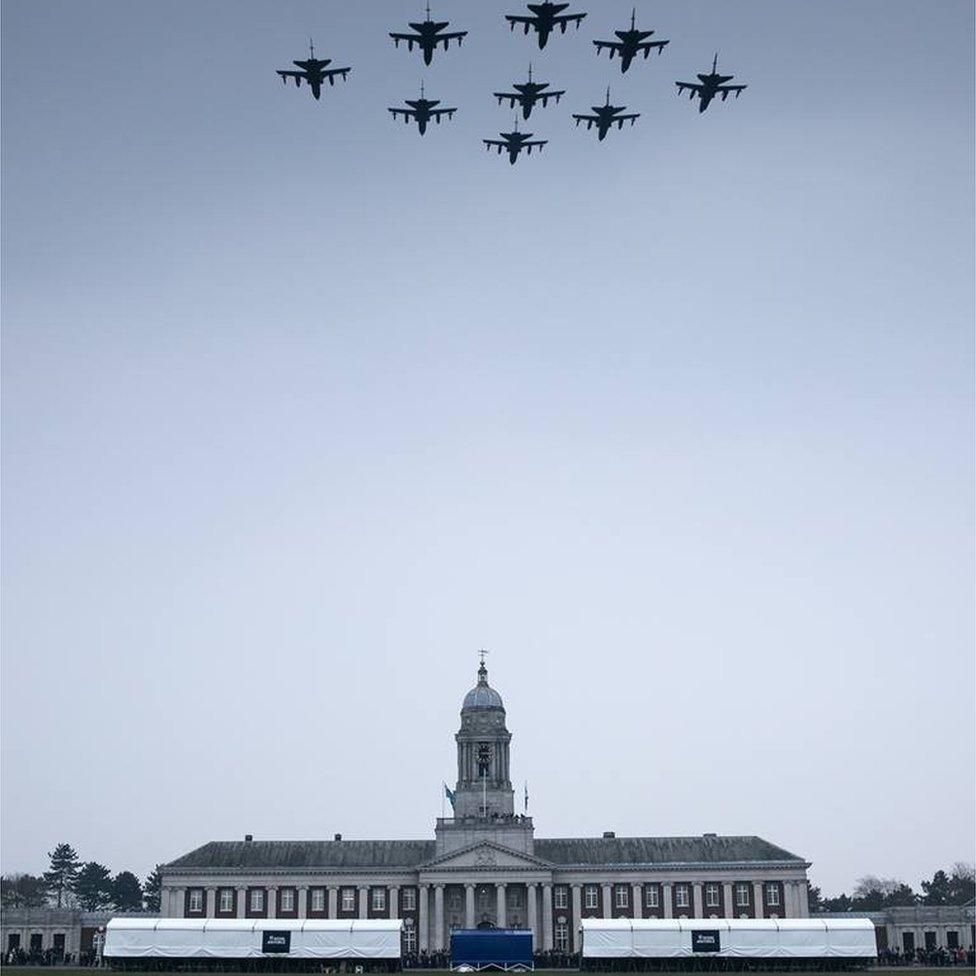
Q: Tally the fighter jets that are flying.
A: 9